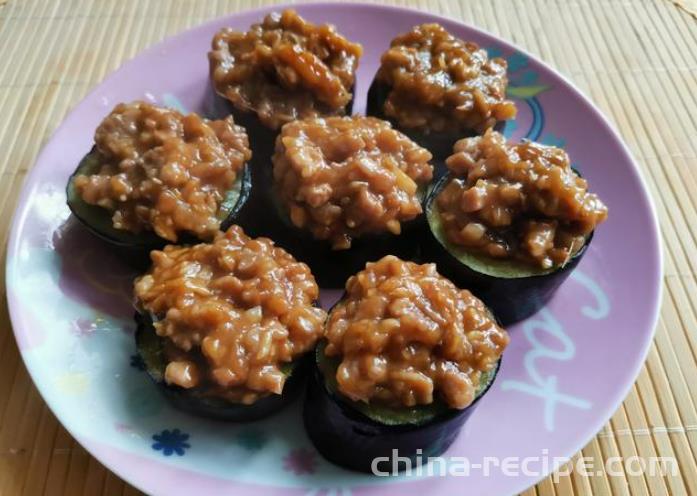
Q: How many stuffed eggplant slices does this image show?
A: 7